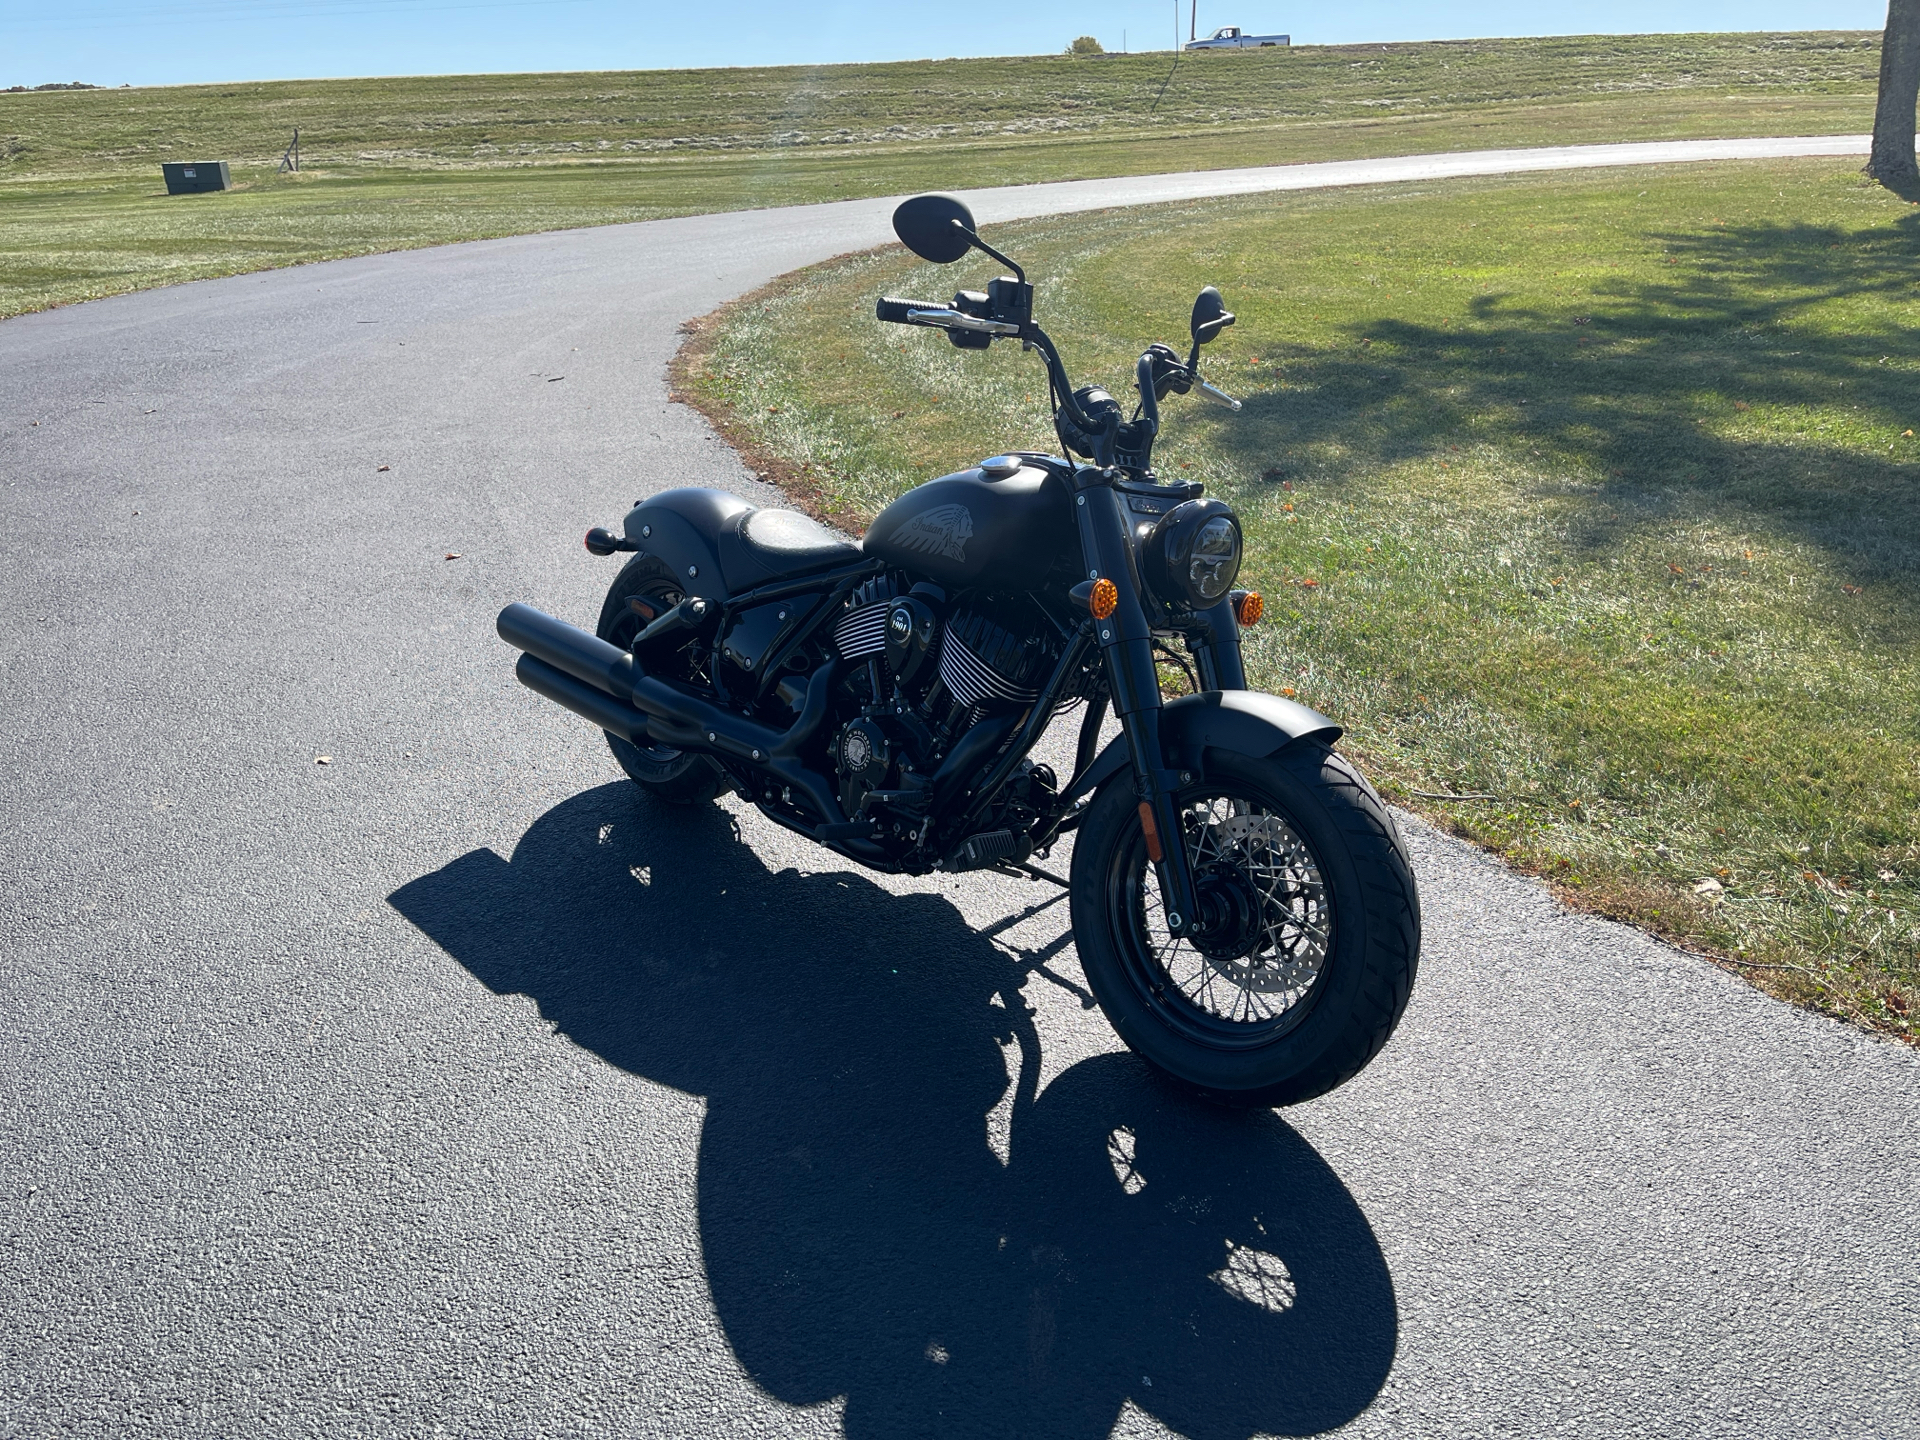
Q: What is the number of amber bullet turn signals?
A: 2